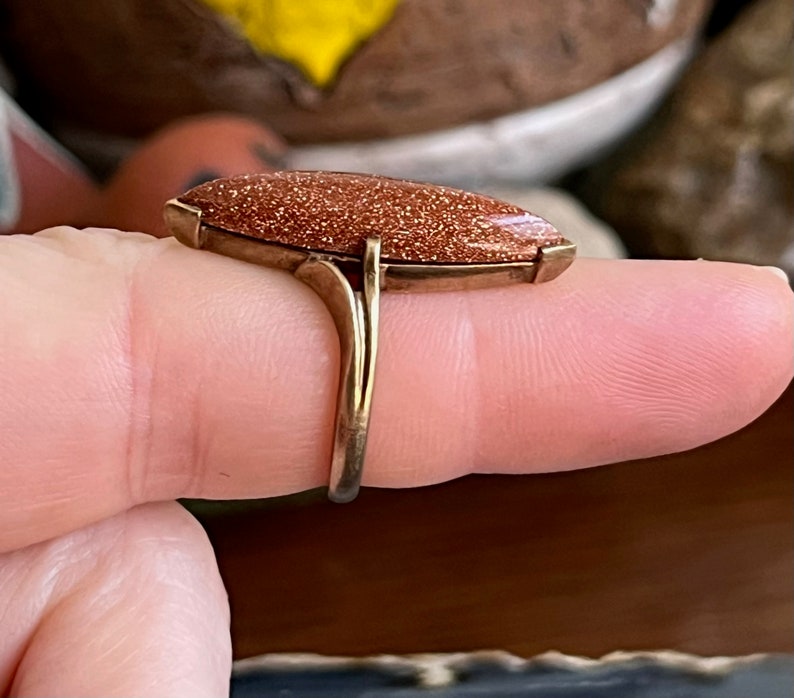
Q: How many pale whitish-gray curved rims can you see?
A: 1